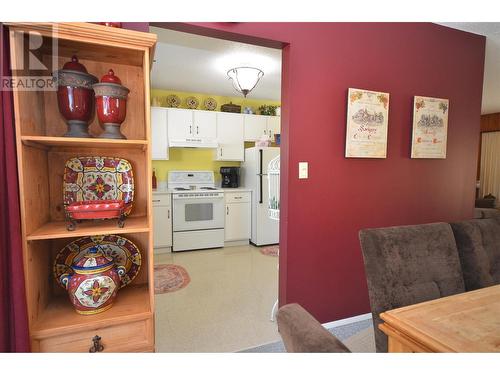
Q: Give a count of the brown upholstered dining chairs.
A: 3